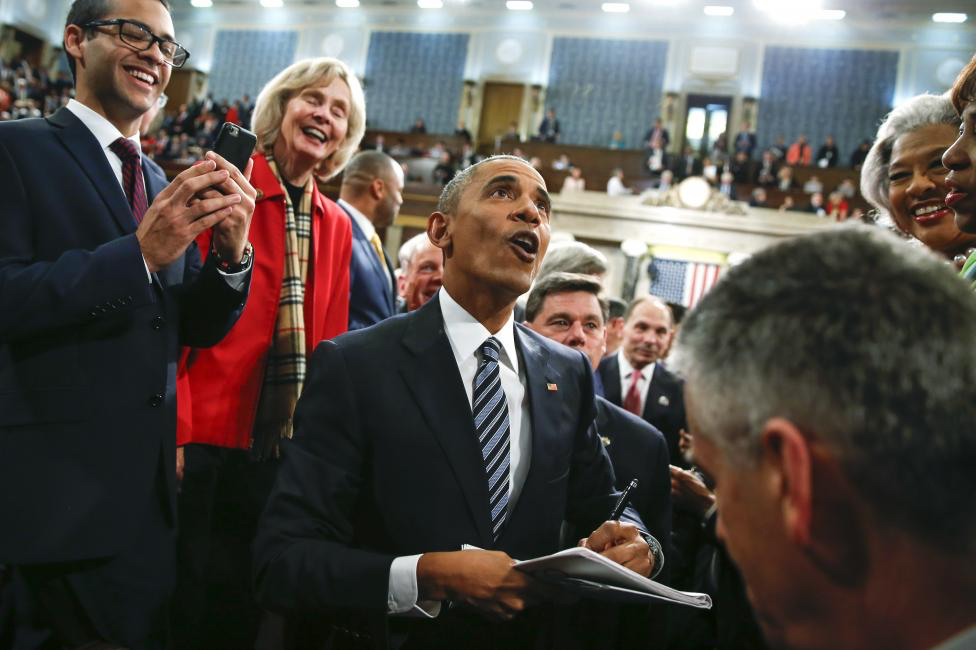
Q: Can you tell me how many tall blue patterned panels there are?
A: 4